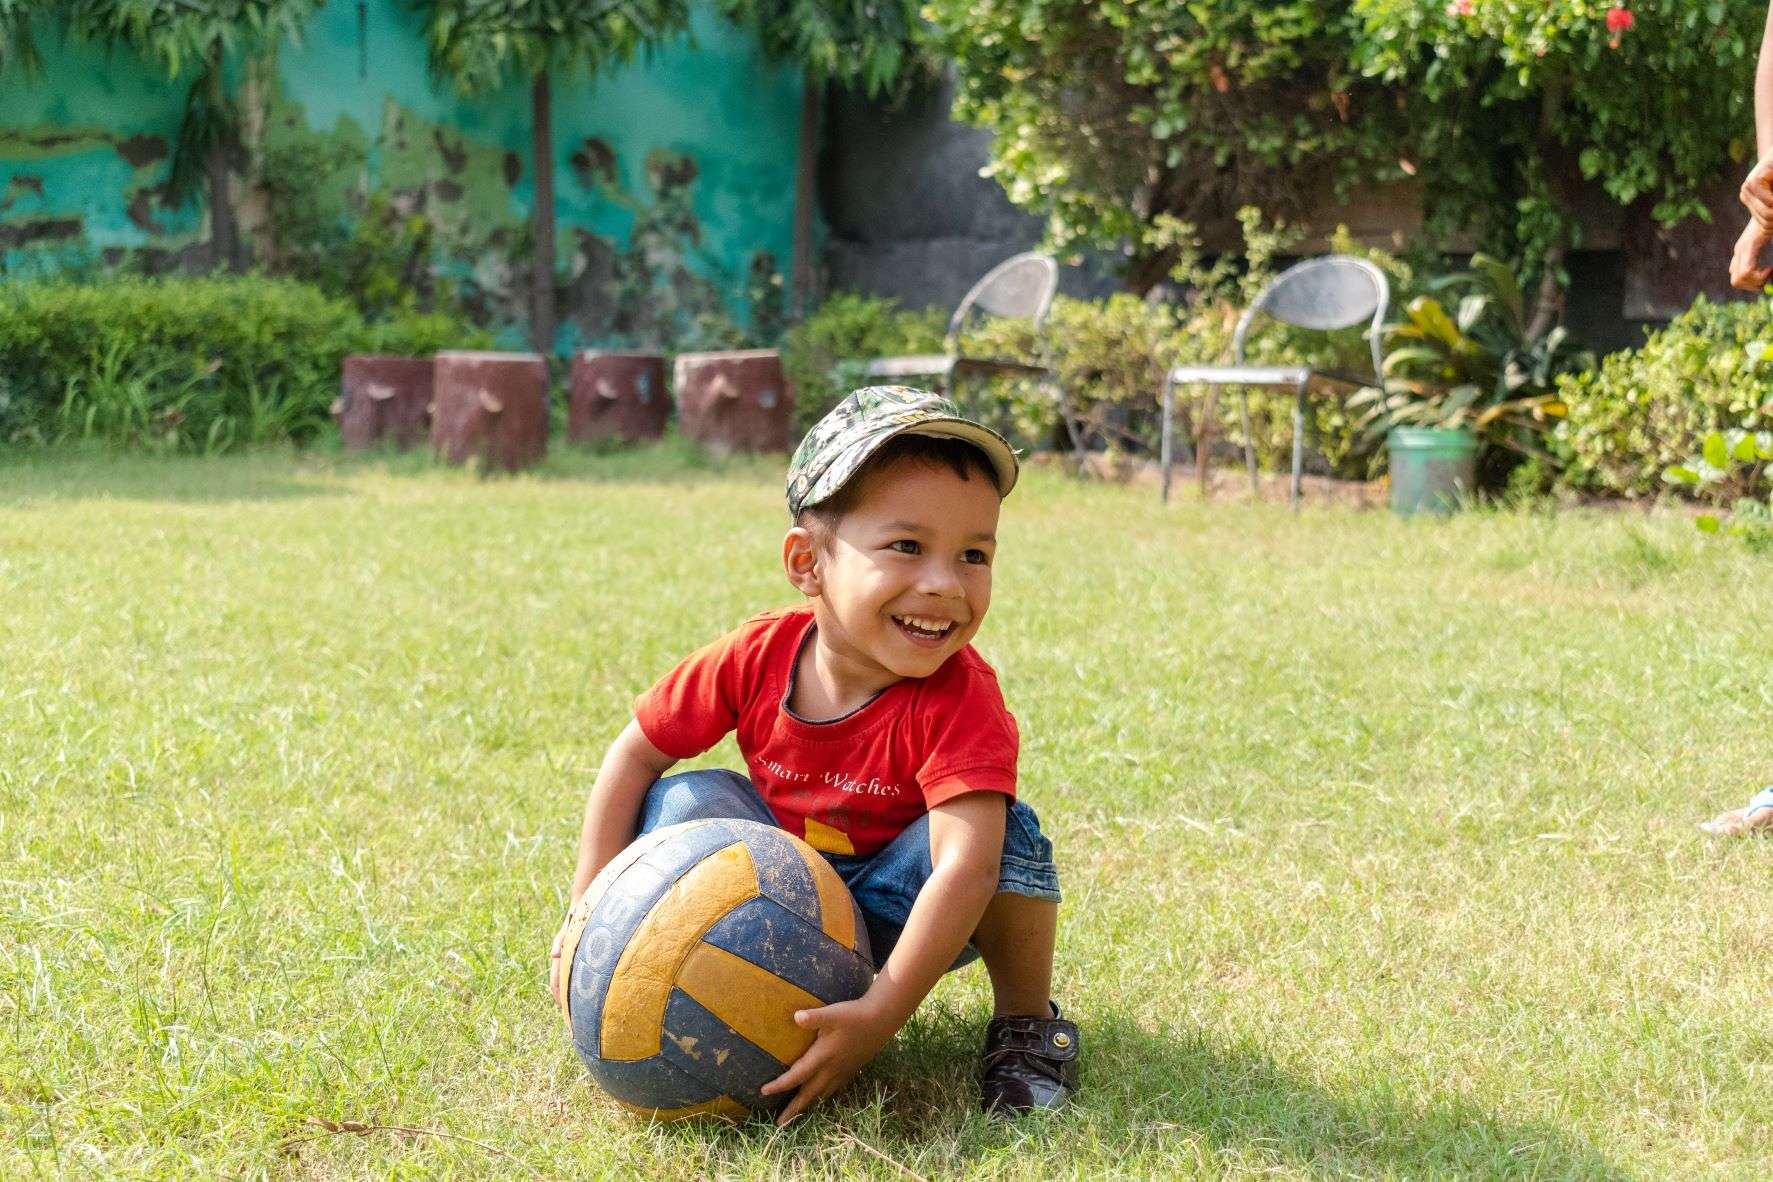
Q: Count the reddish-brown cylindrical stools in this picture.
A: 4